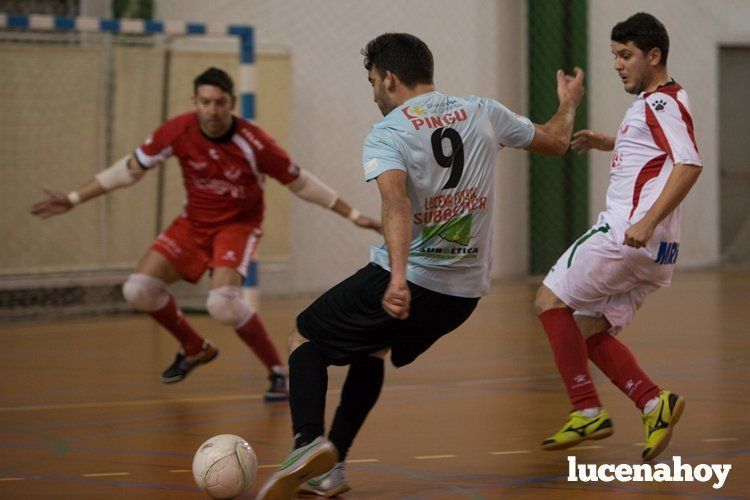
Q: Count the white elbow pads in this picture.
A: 2